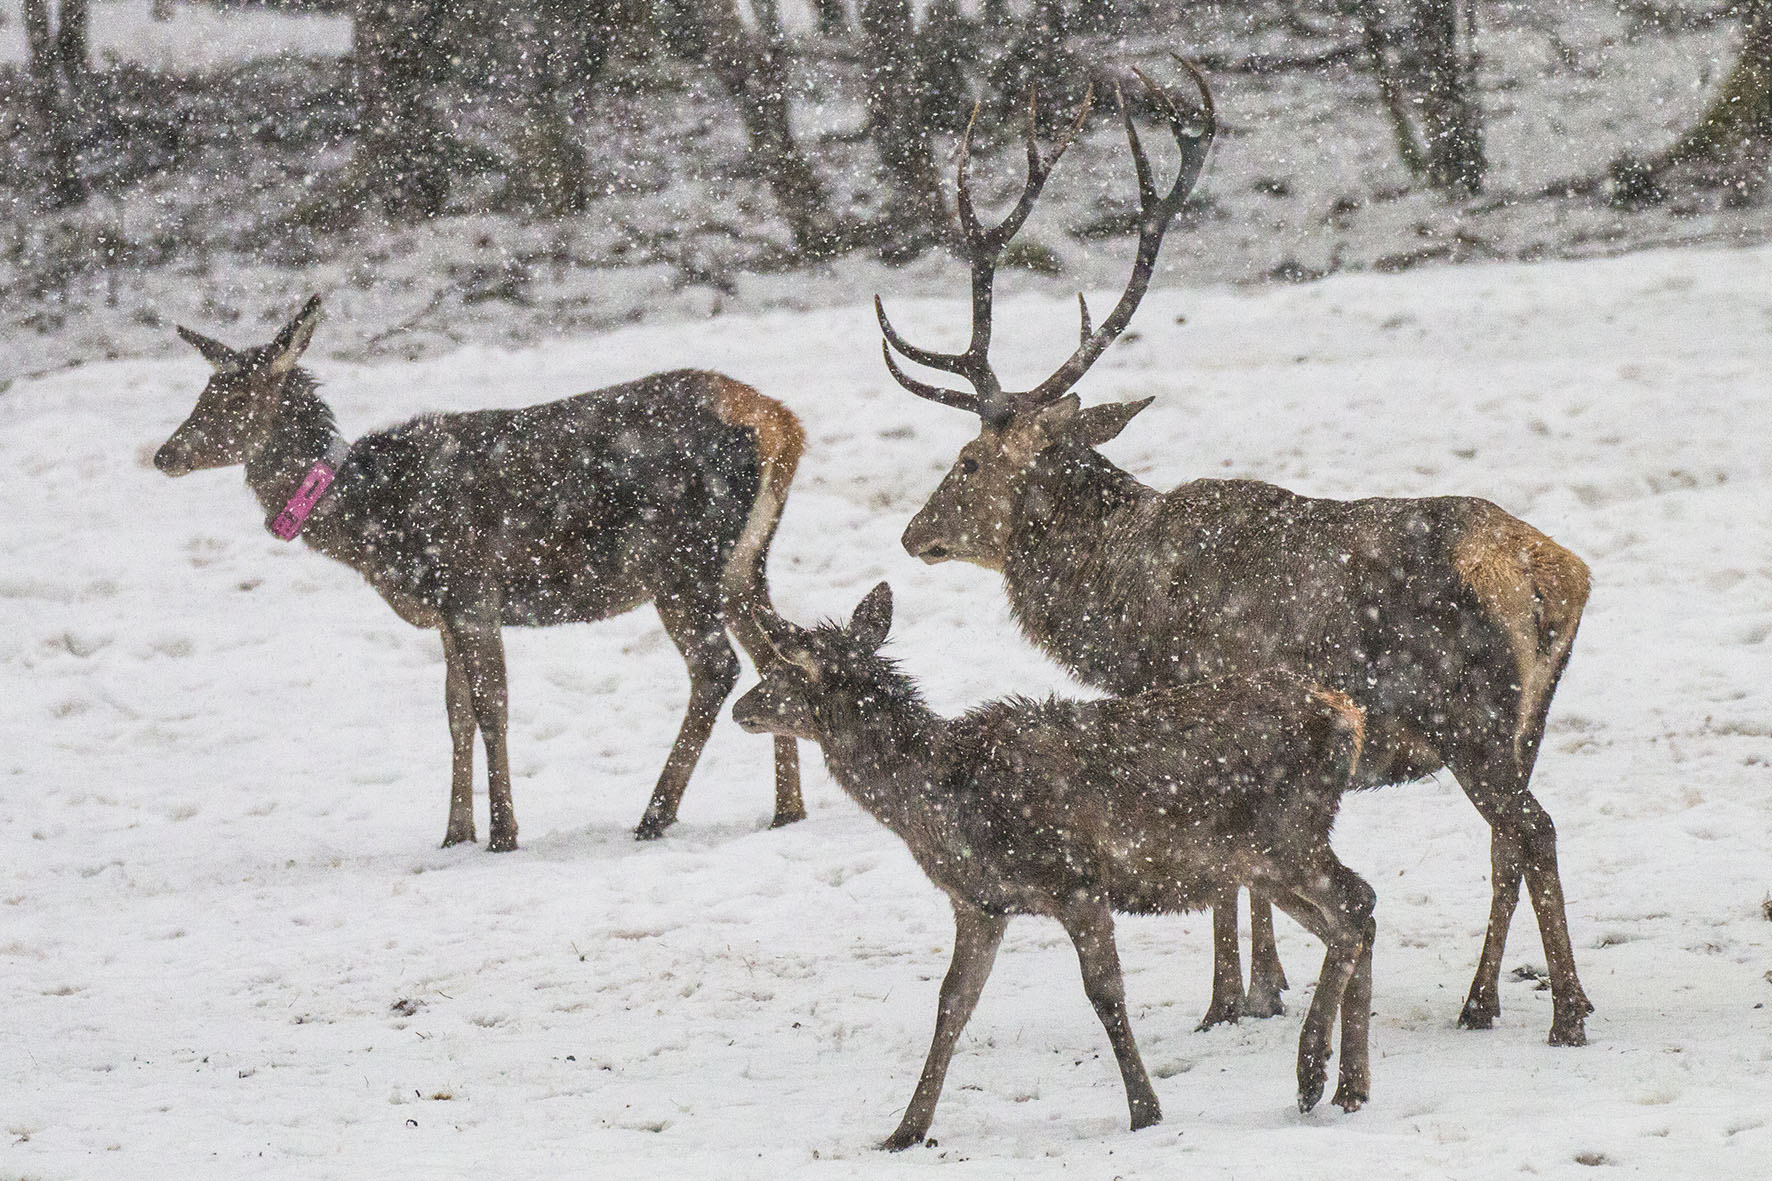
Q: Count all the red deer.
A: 3